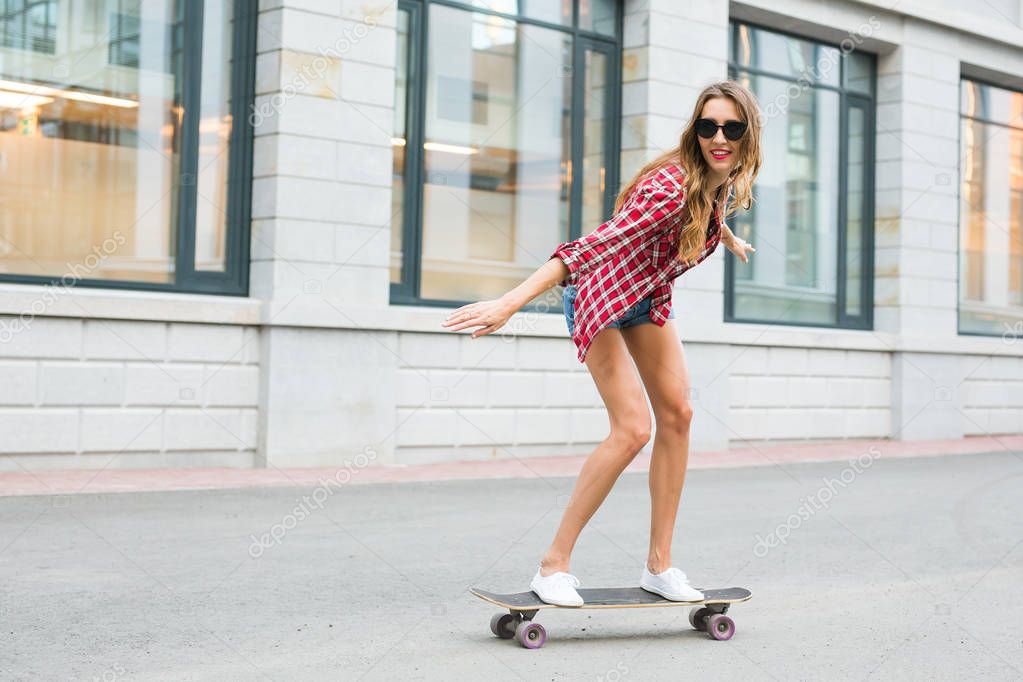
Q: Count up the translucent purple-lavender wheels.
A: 4